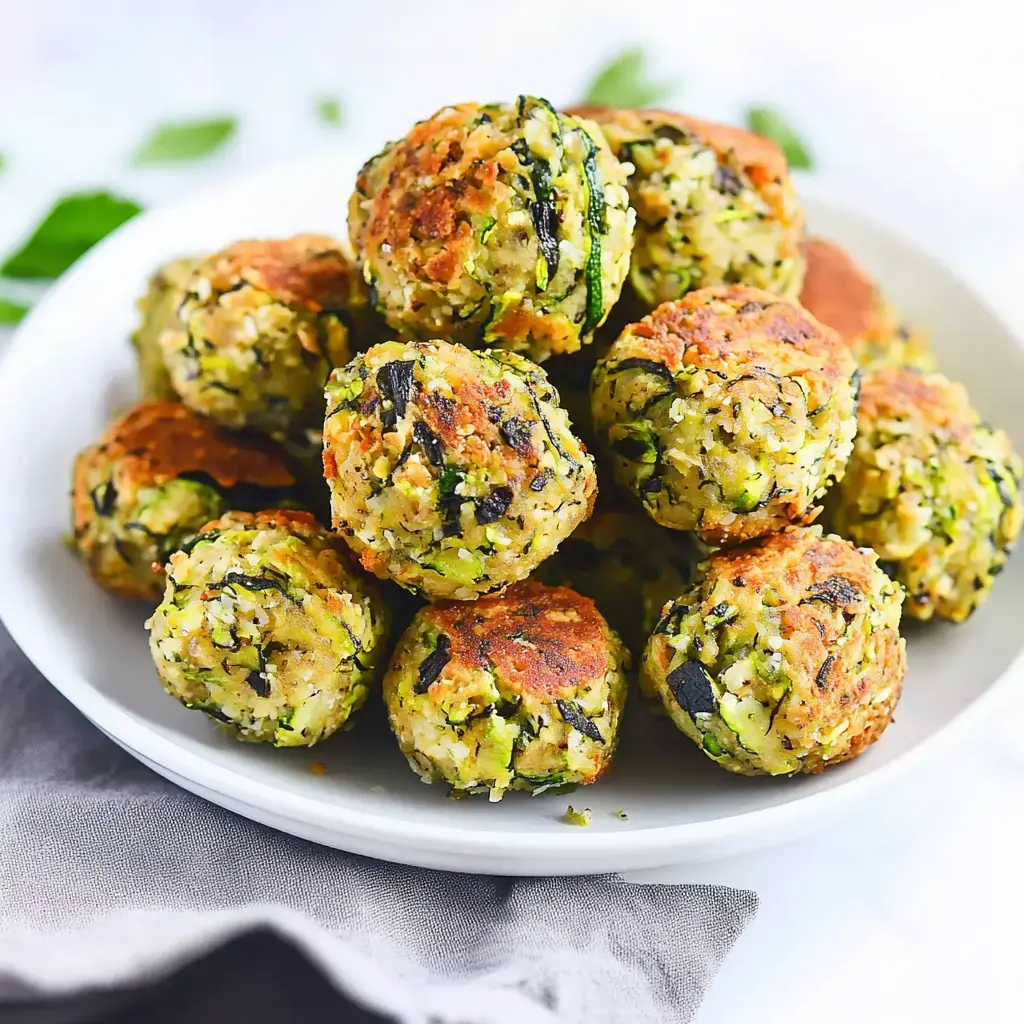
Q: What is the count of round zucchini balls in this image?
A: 13